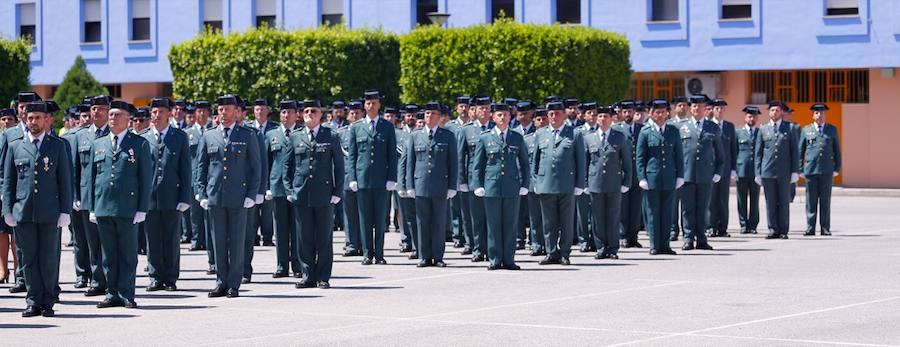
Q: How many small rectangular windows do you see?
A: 12